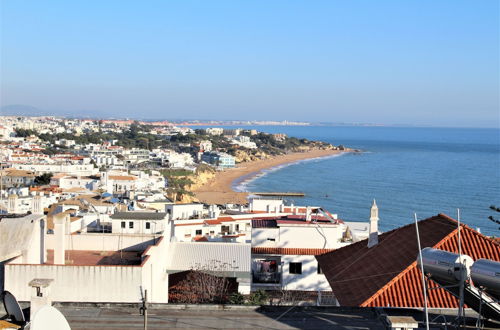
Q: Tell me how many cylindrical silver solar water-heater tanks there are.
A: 2